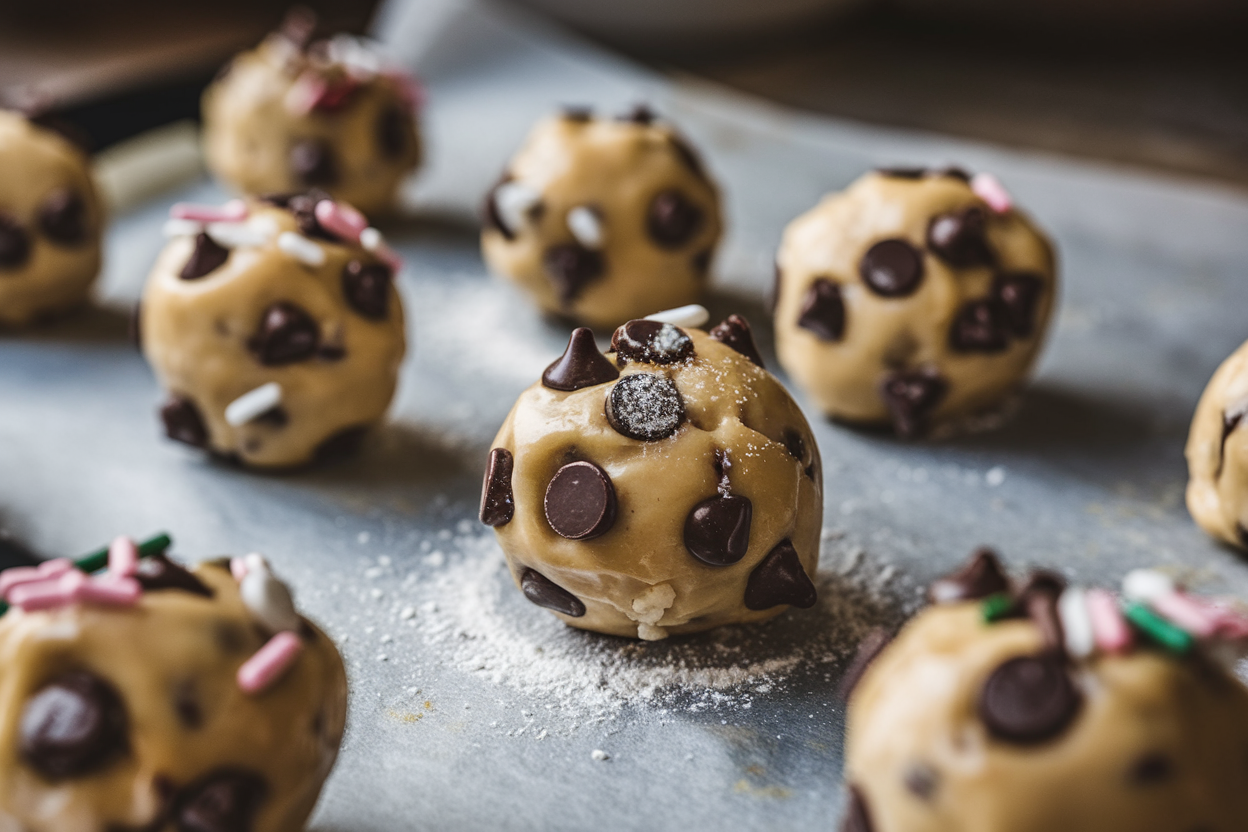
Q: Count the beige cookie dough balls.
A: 9